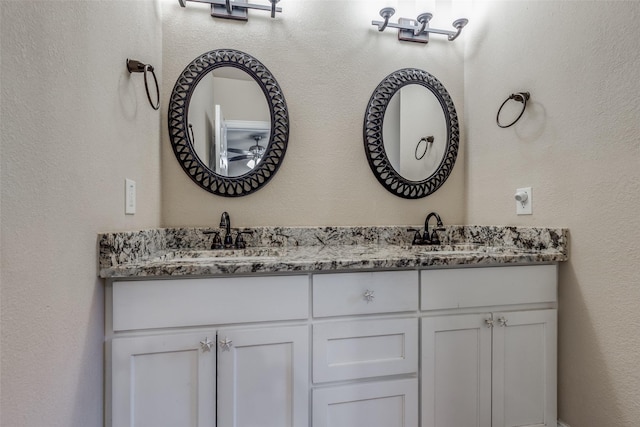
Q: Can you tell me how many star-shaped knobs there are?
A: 5